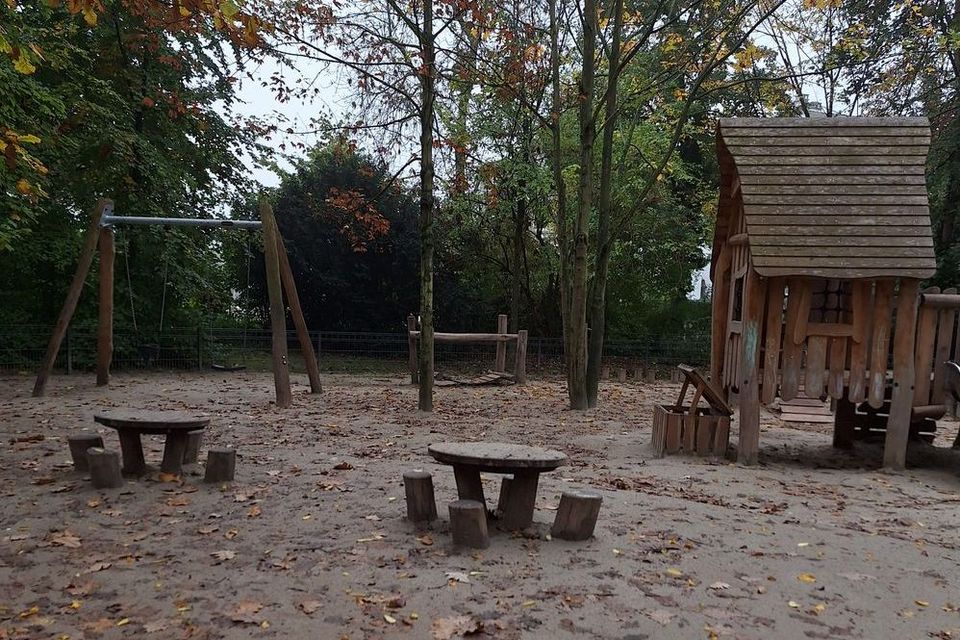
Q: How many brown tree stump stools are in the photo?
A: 8